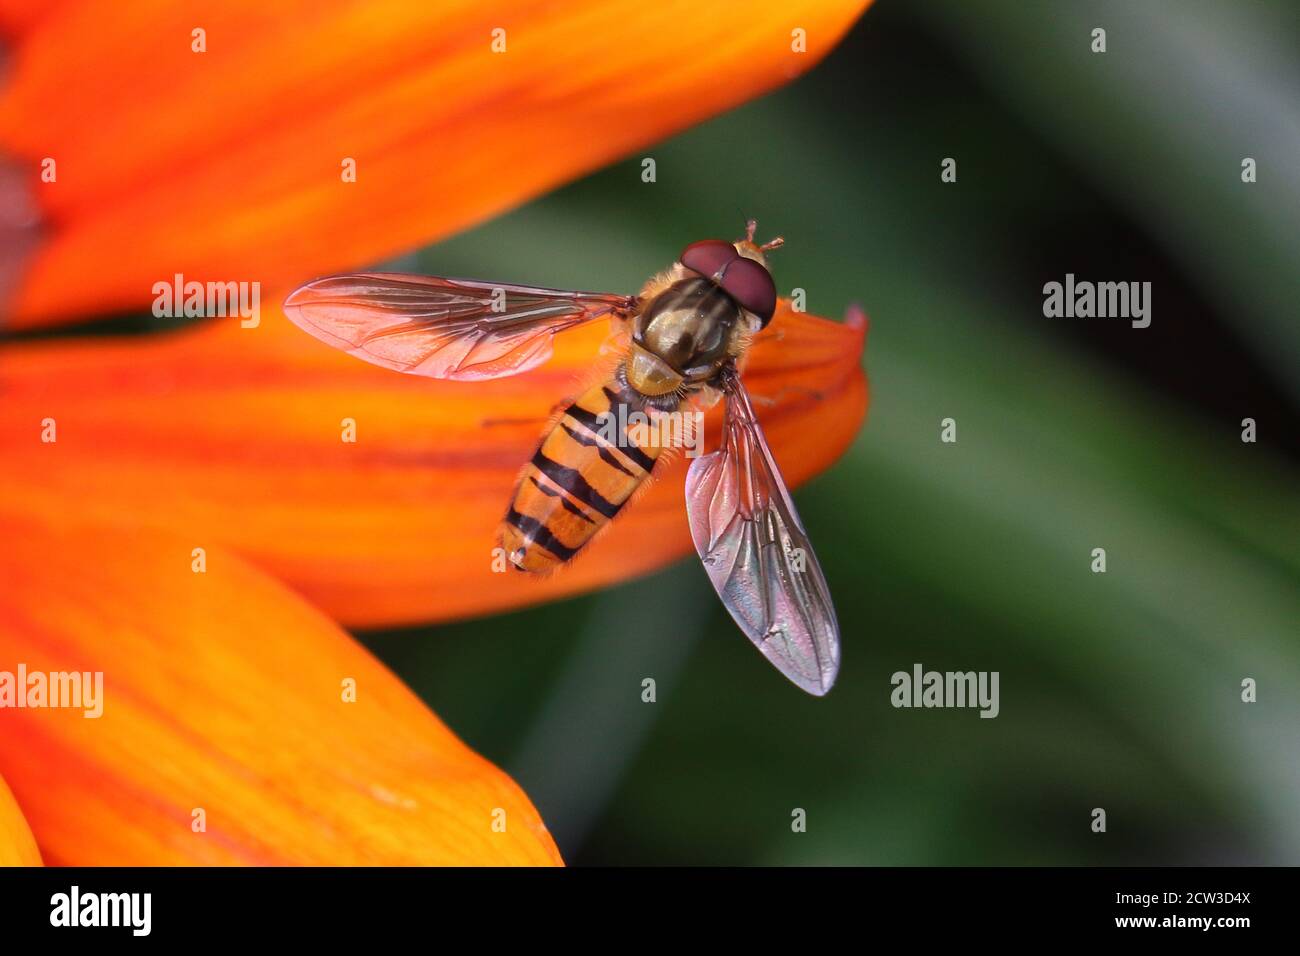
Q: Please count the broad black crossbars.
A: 3